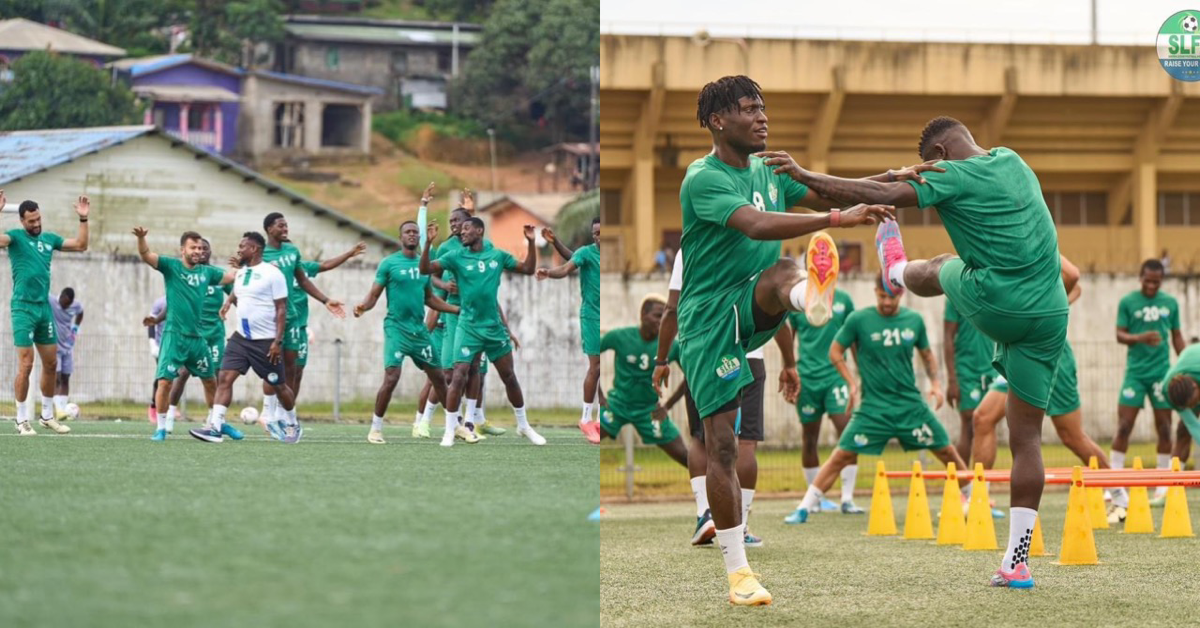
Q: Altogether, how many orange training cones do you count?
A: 9